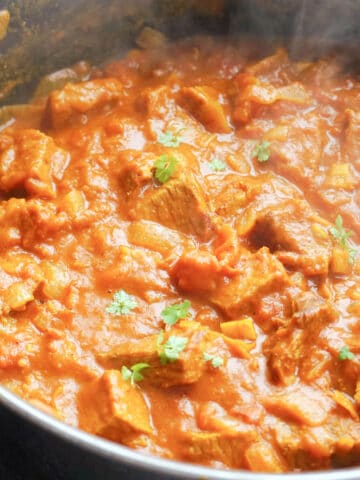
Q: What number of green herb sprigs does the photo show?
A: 11